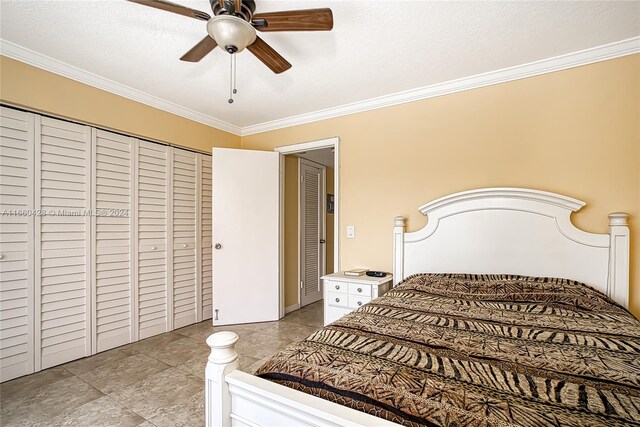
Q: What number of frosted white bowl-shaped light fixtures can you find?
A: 1